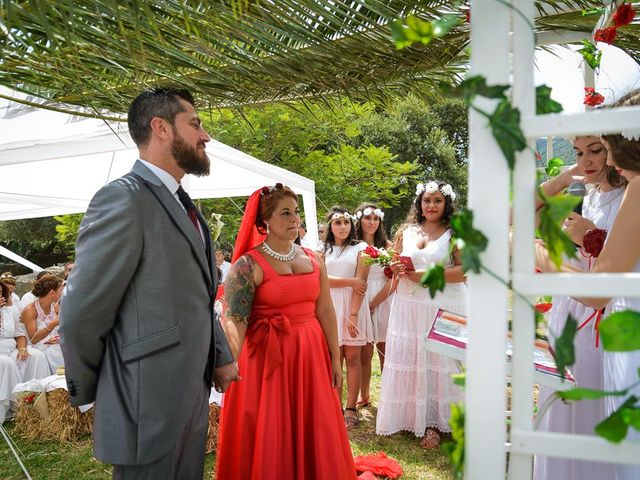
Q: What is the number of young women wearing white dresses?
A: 5